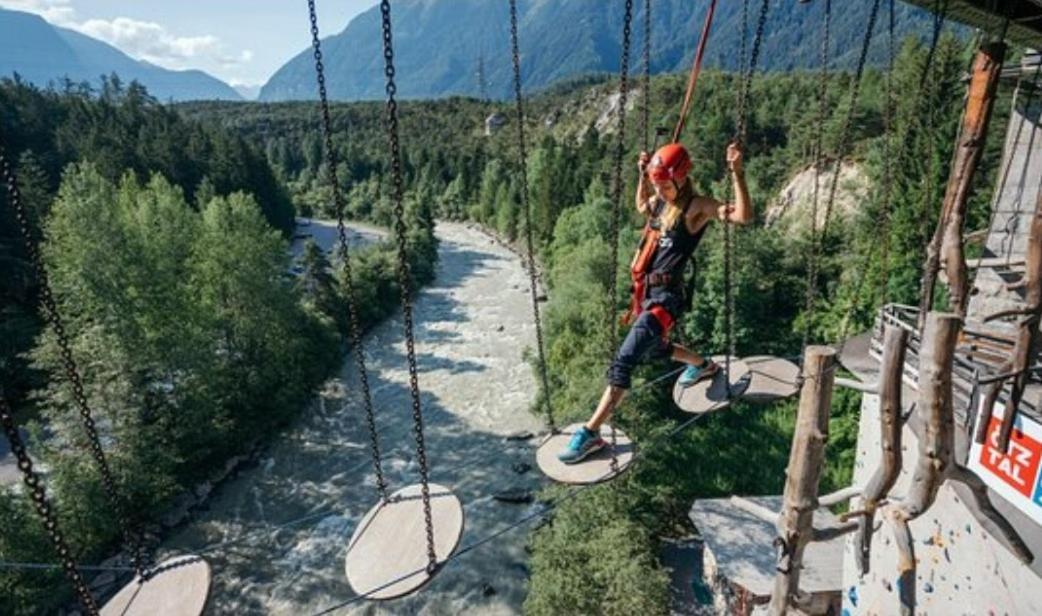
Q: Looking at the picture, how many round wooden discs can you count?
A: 5